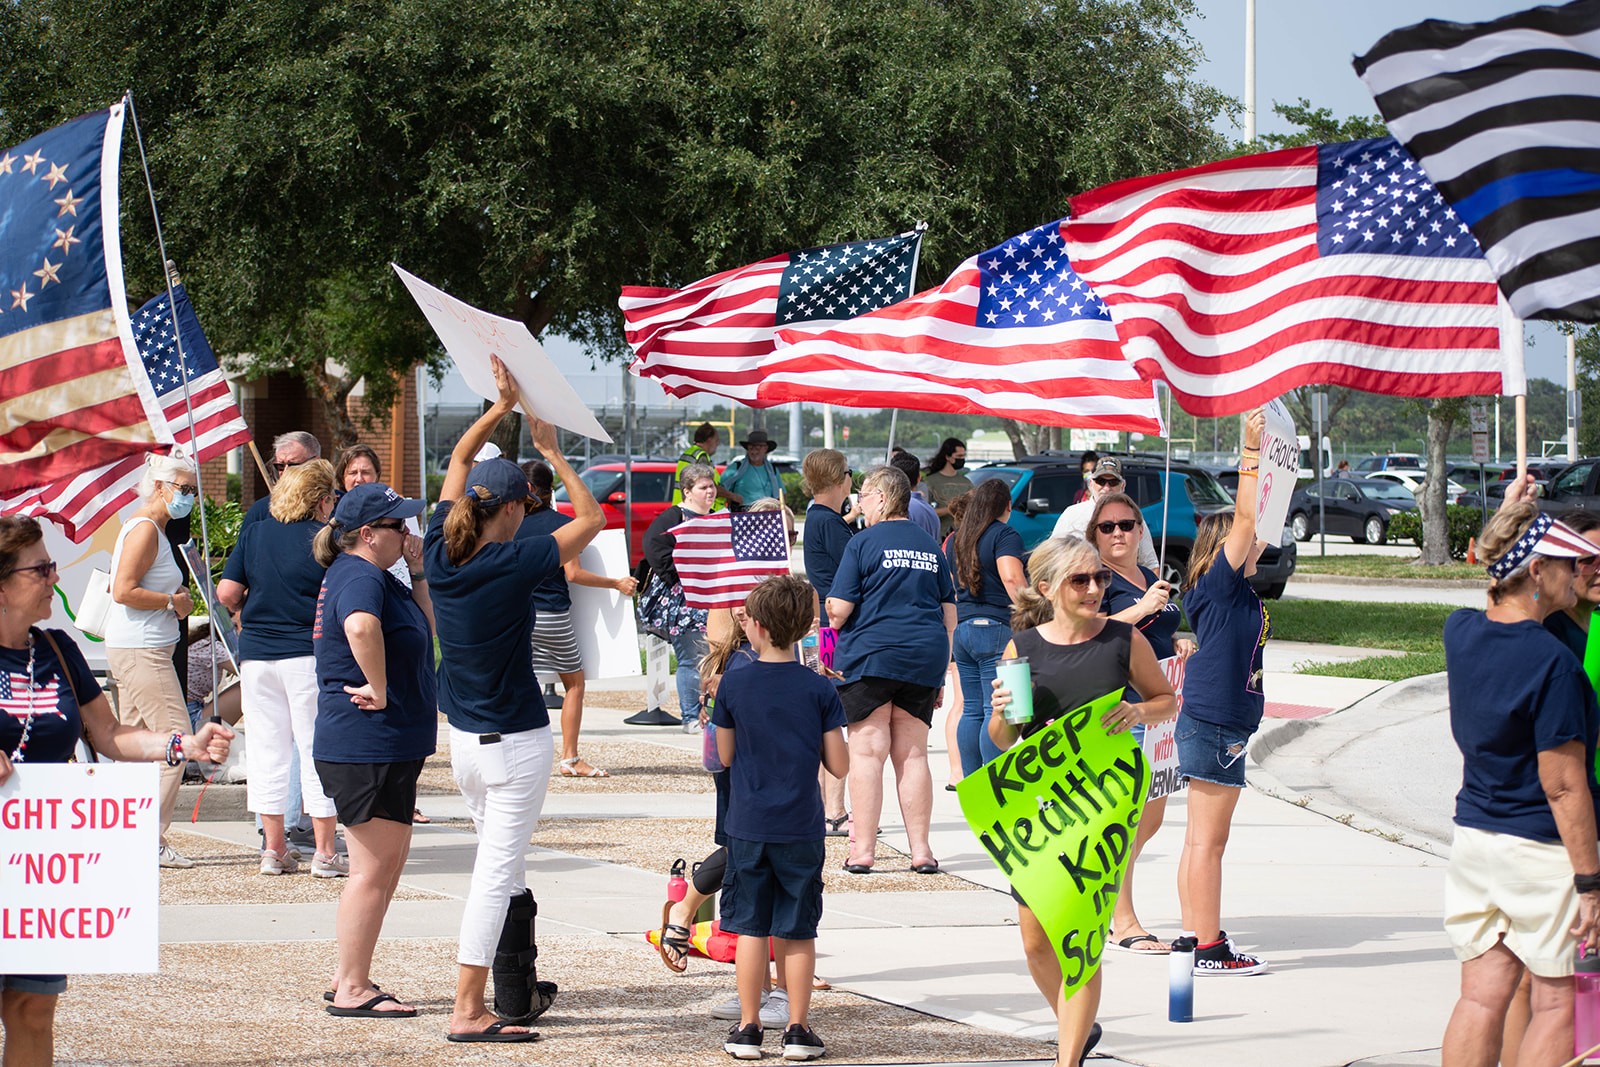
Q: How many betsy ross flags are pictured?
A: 1